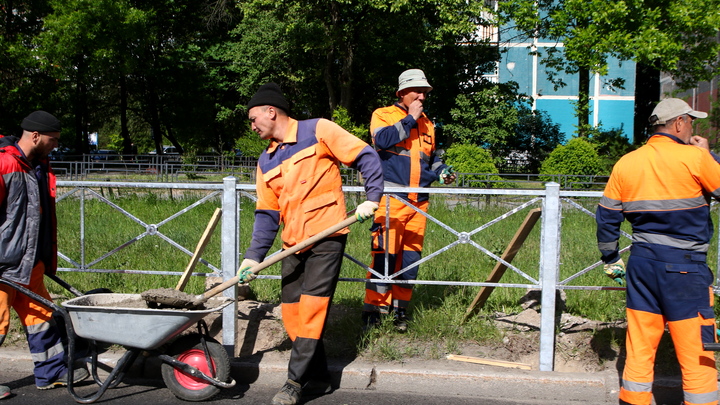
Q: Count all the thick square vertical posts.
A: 2